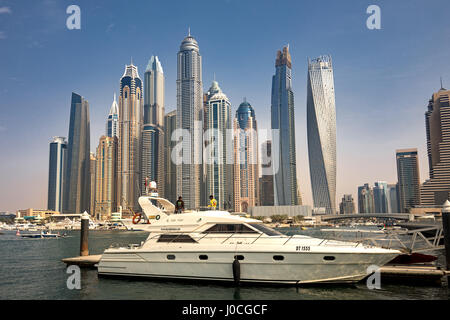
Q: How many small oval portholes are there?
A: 5